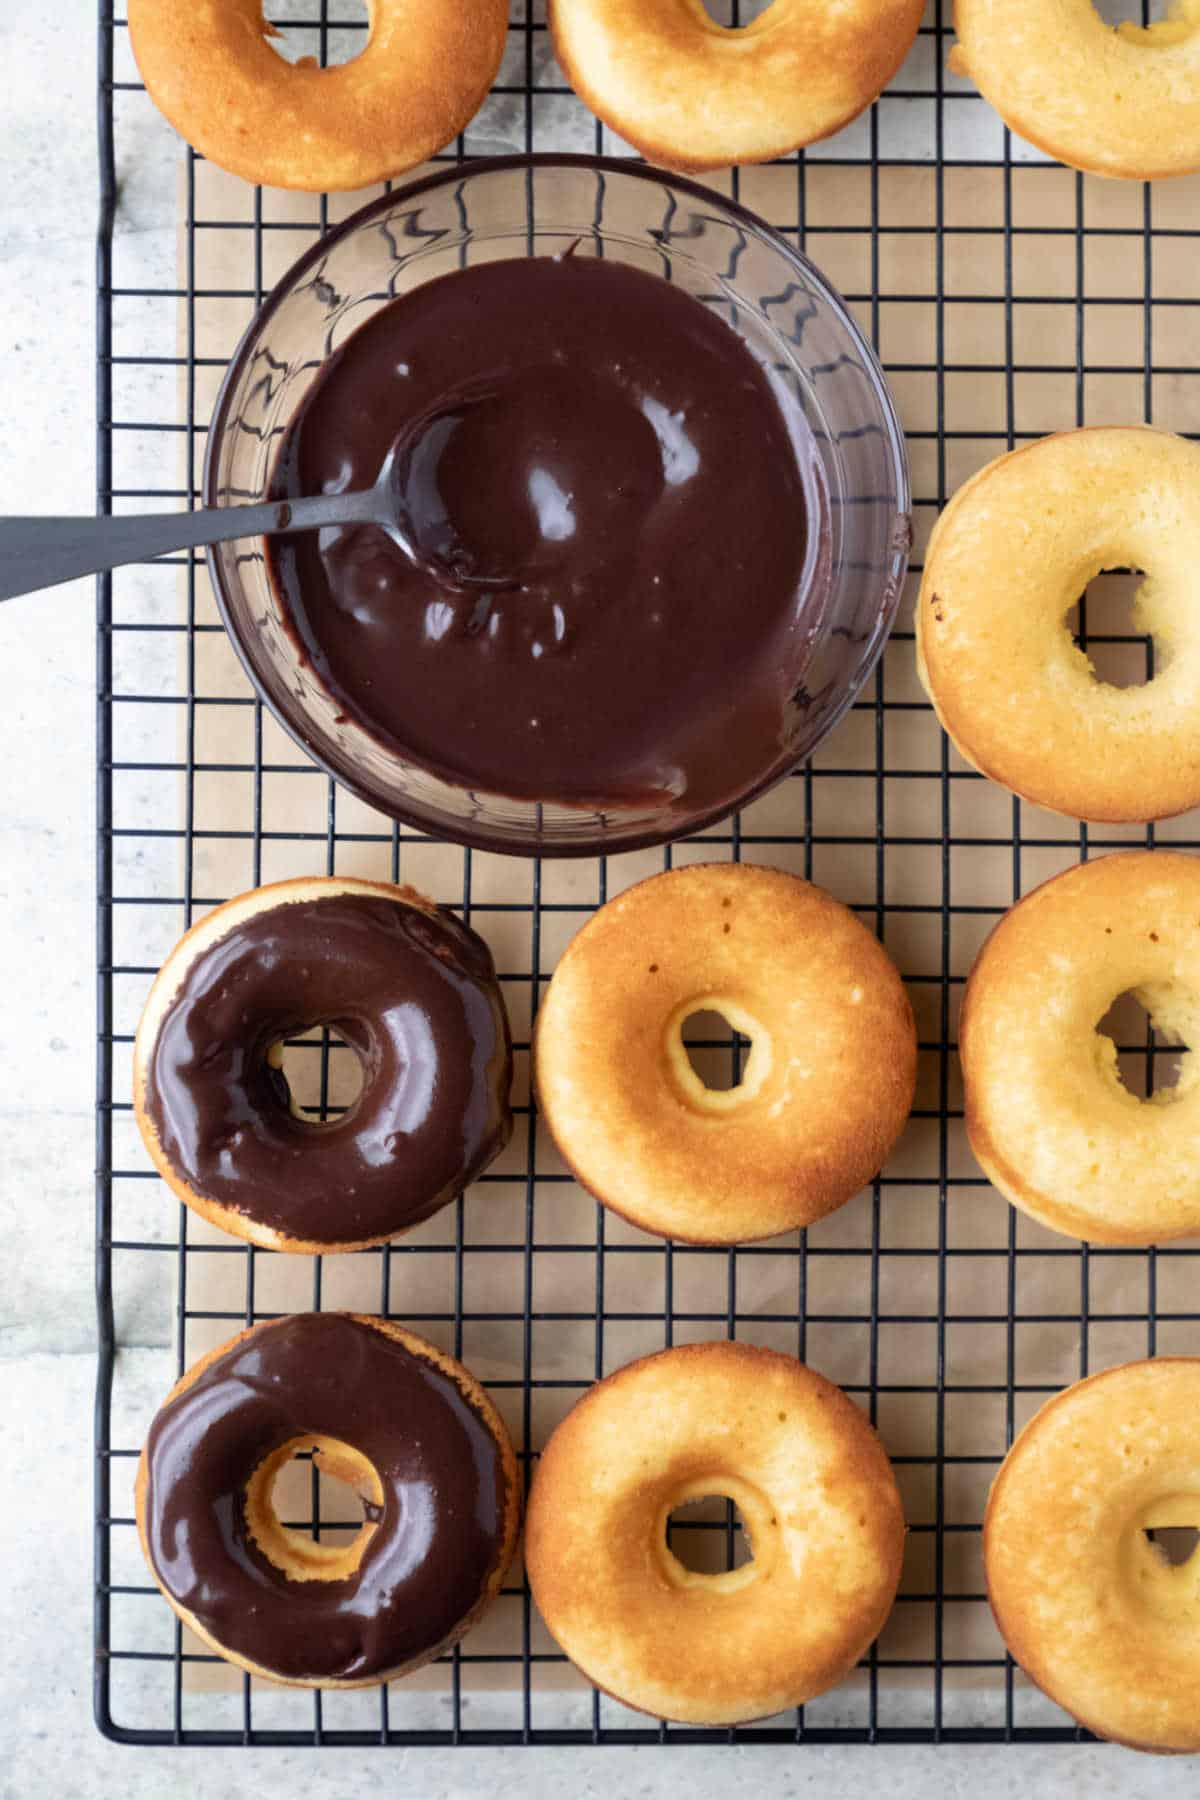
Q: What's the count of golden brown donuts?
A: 8